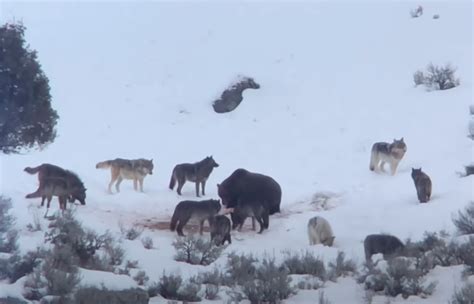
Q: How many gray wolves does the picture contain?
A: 11